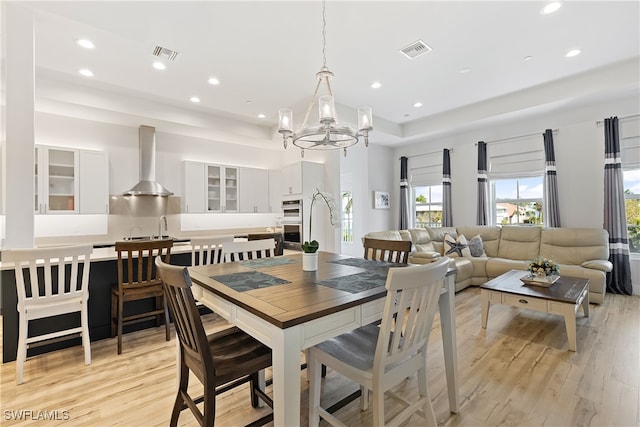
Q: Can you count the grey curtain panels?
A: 5